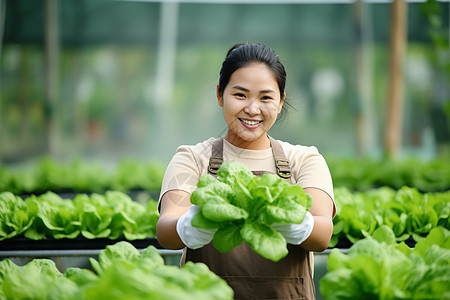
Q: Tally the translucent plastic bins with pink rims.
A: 0